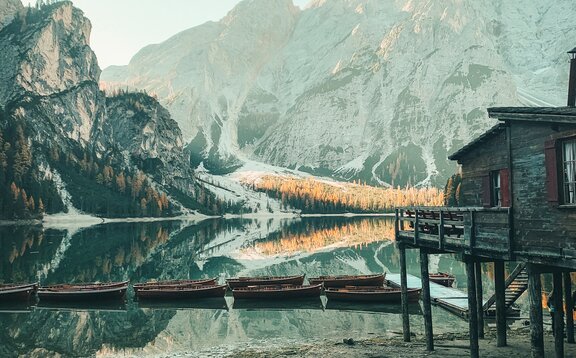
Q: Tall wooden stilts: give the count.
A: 8